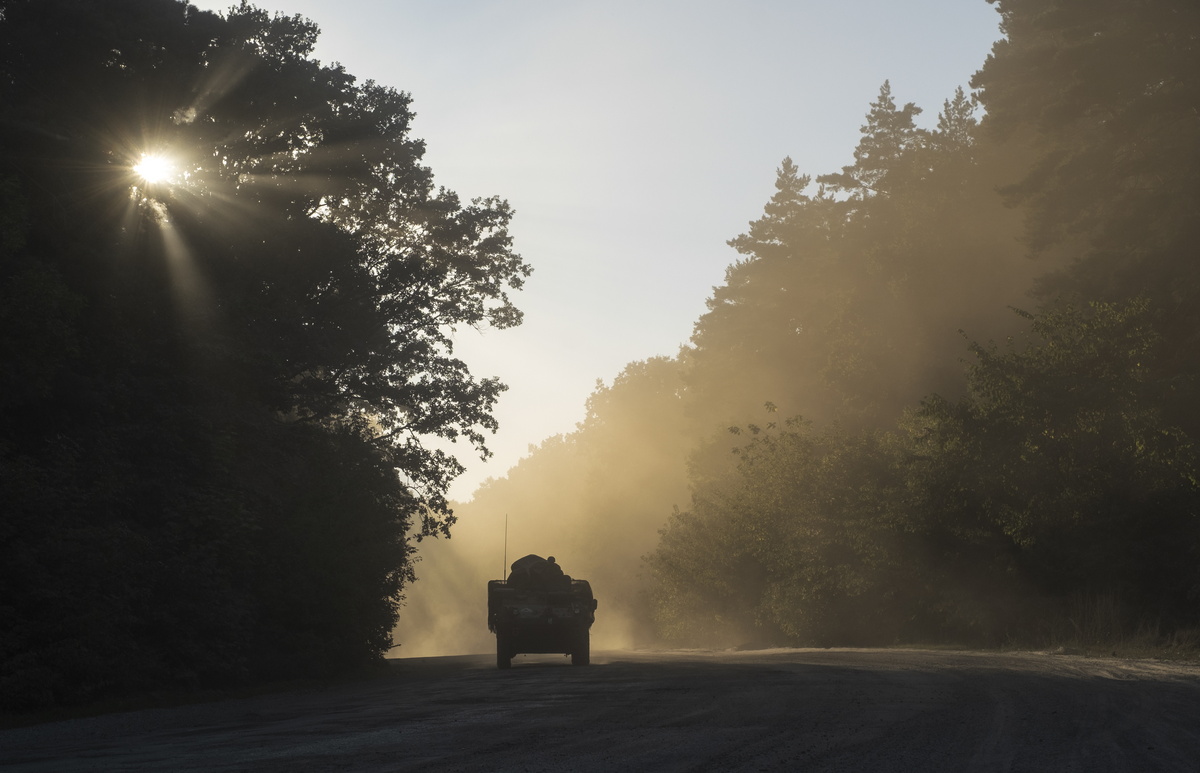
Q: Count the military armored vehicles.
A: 1